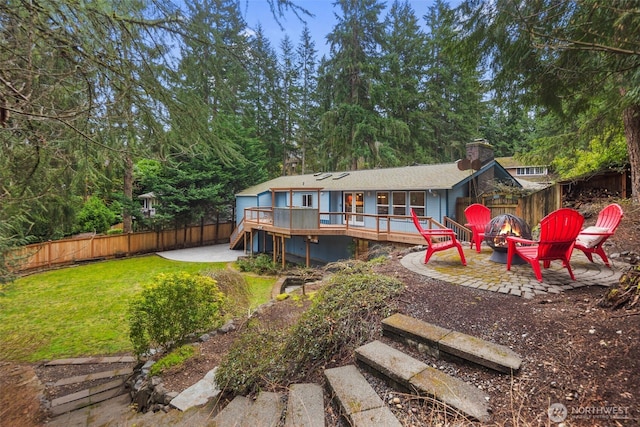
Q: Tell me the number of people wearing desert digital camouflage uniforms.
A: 0